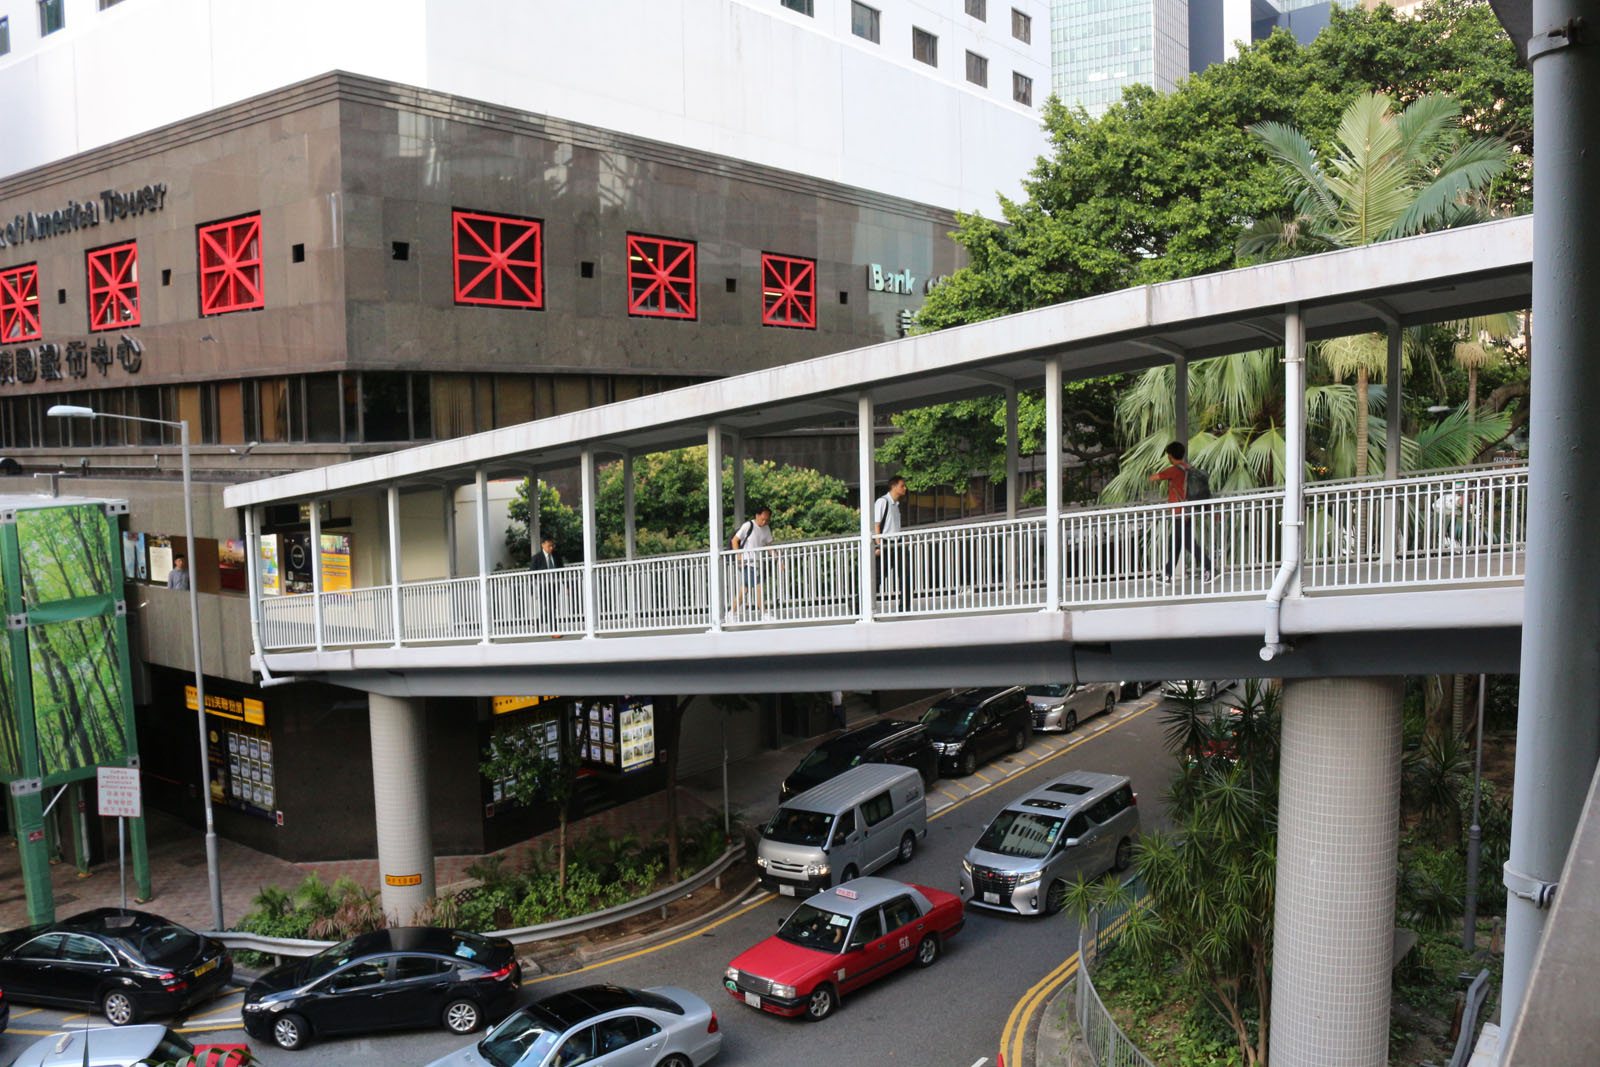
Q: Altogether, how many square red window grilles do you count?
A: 6